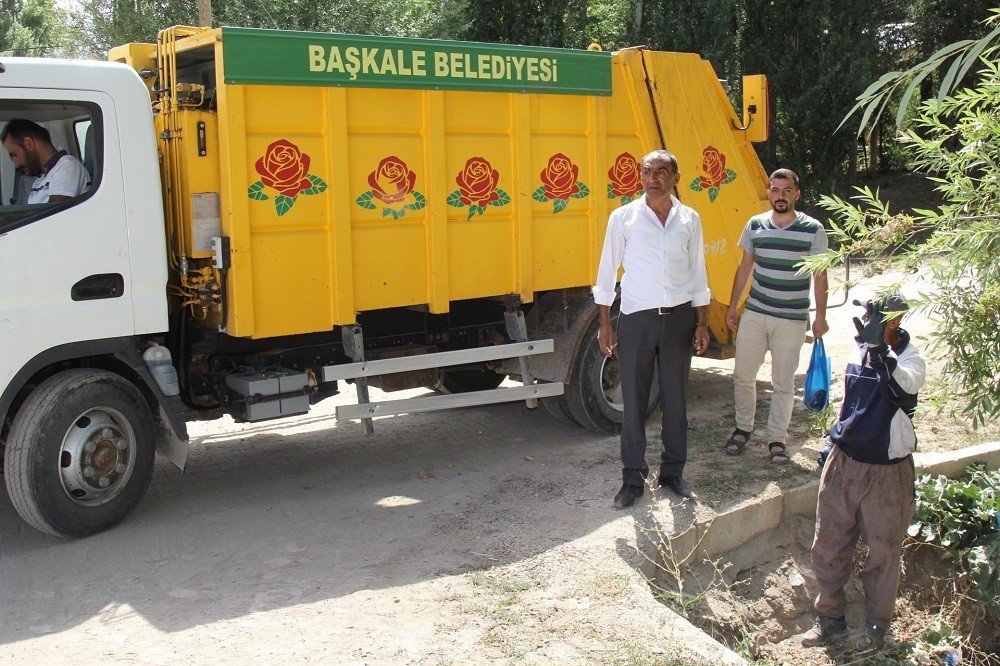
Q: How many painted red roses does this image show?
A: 6